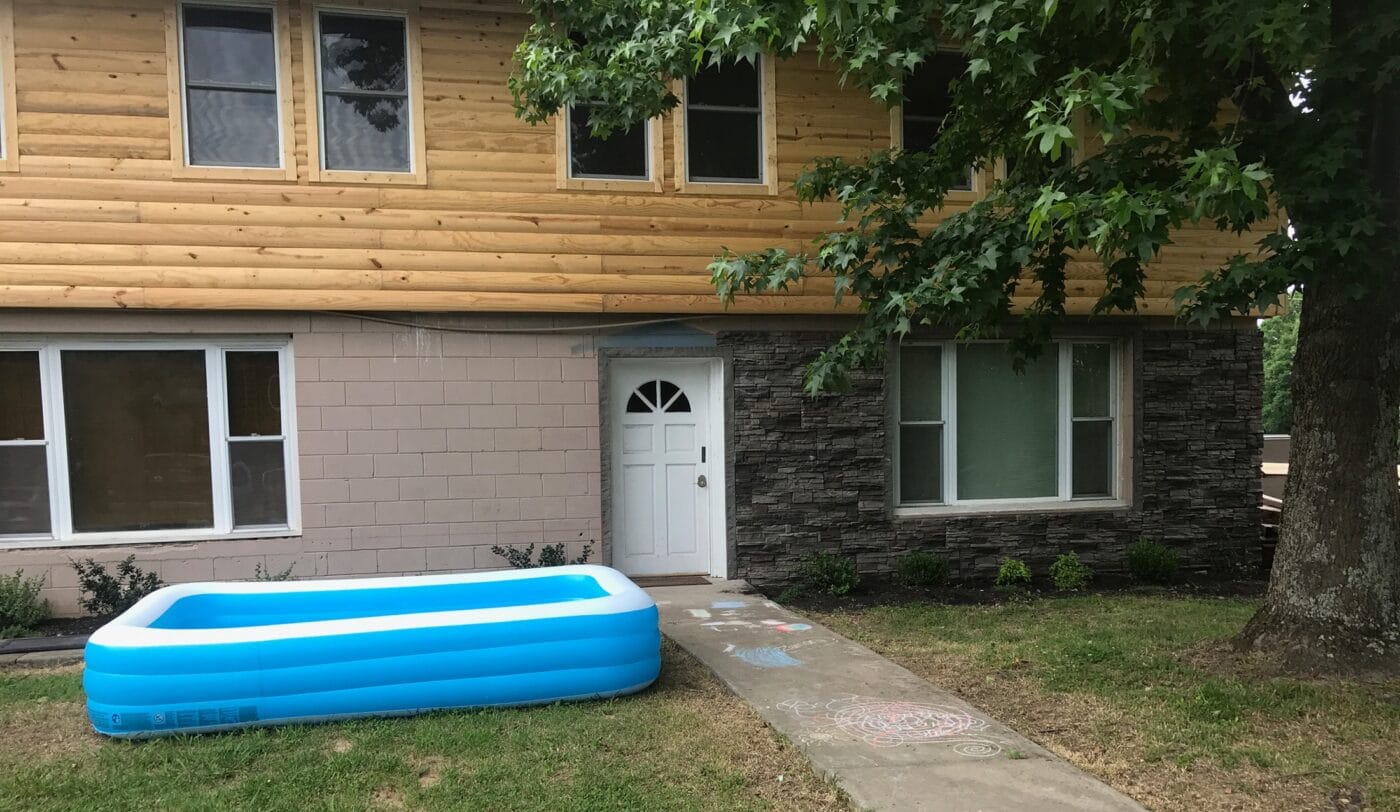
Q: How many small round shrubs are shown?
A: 5